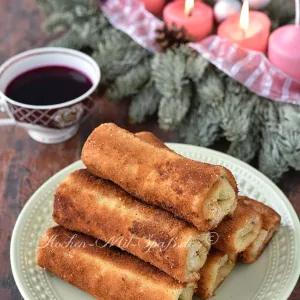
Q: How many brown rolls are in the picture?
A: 6